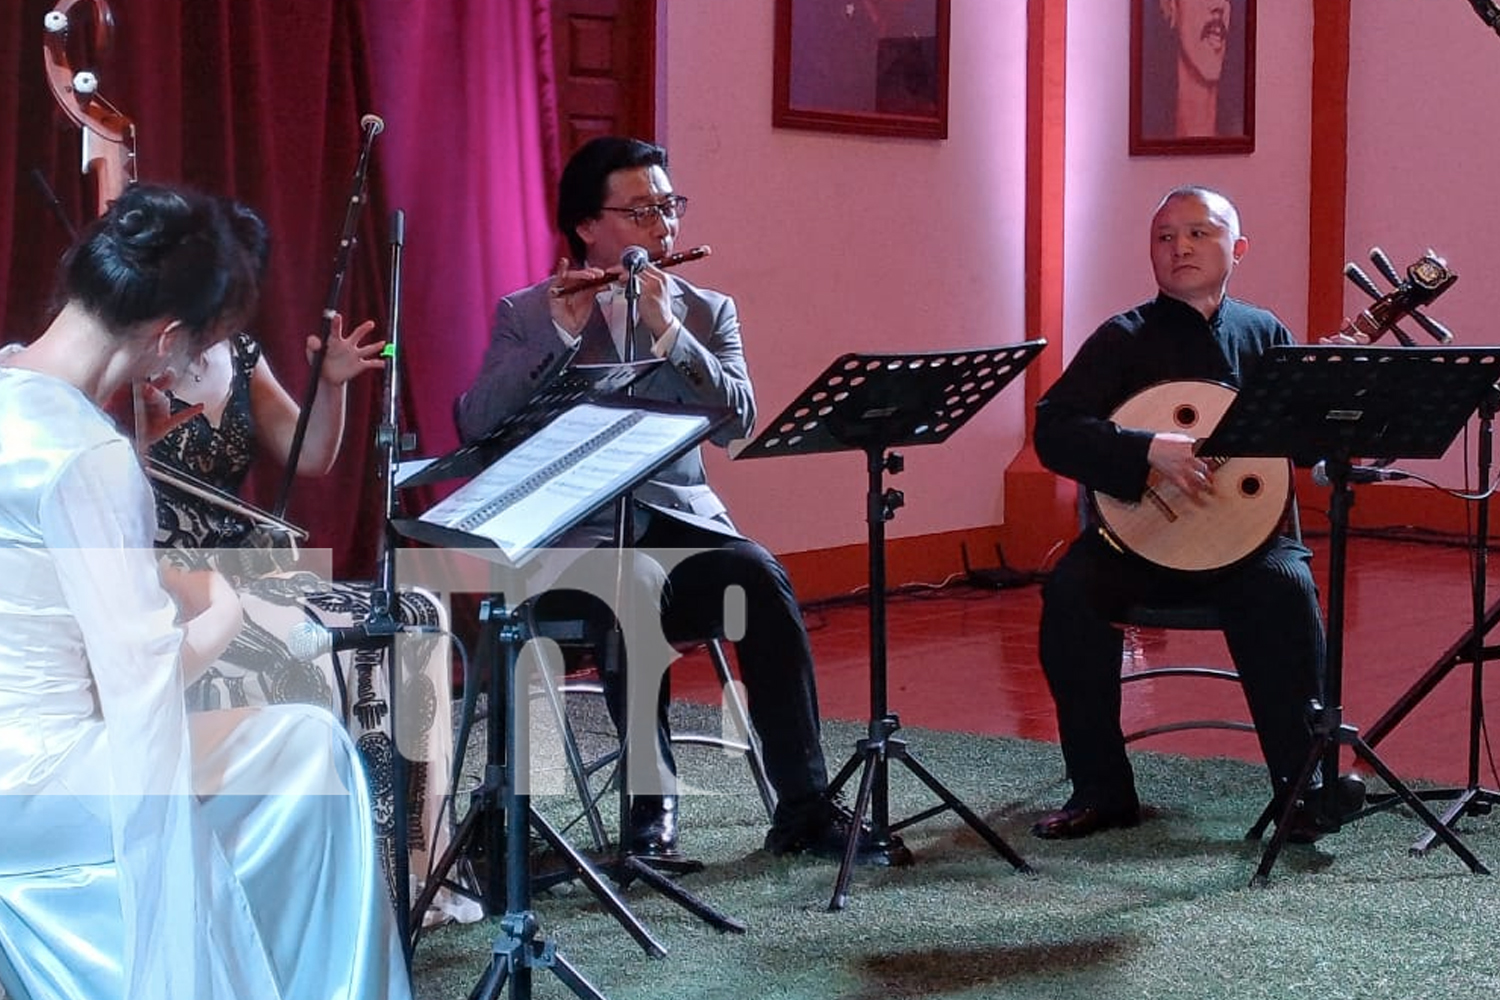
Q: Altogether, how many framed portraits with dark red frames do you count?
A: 2